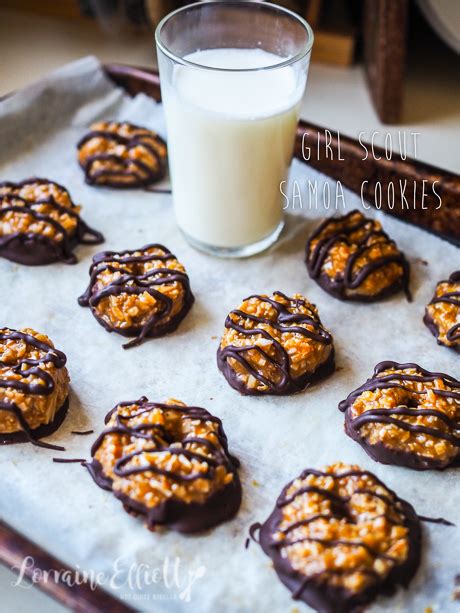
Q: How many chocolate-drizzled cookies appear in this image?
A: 10